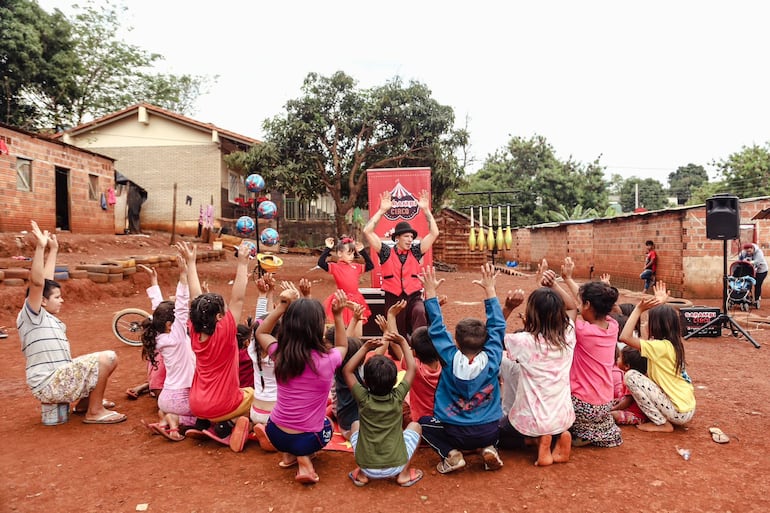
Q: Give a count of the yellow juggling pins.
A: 5